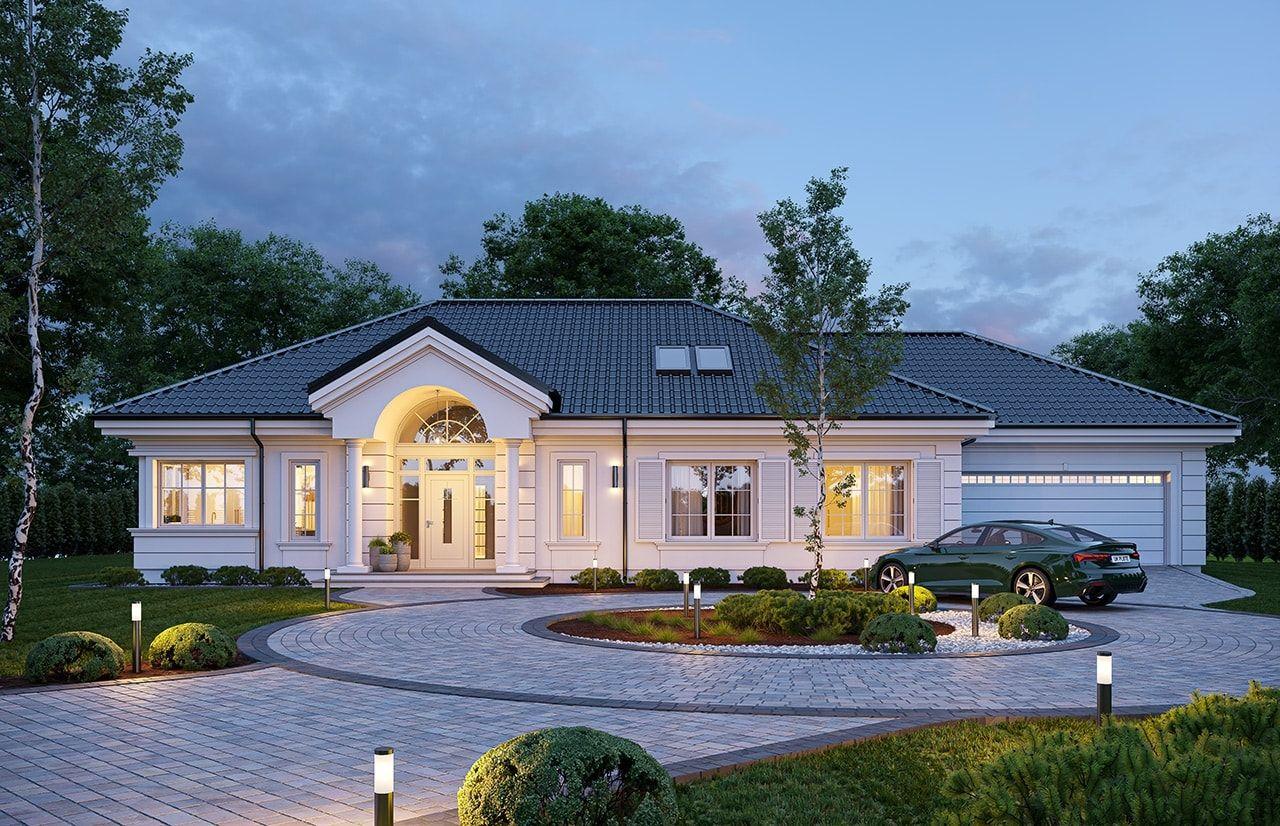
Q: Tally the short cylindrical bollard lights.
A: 10